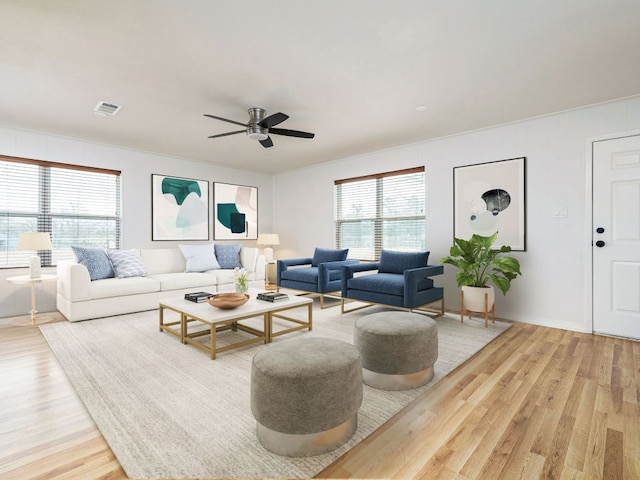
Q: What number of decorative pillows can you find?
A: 4